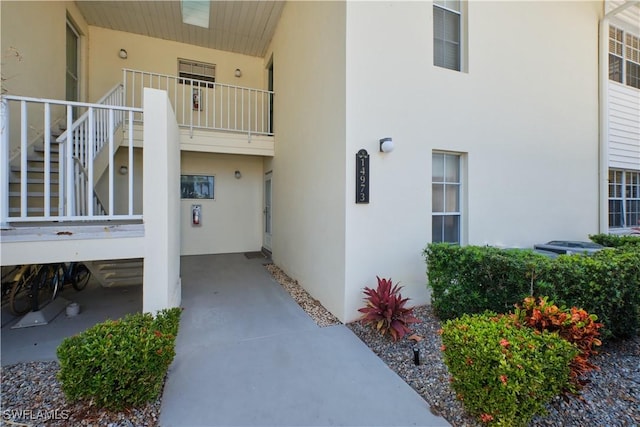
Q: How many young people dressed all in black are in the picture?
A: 0